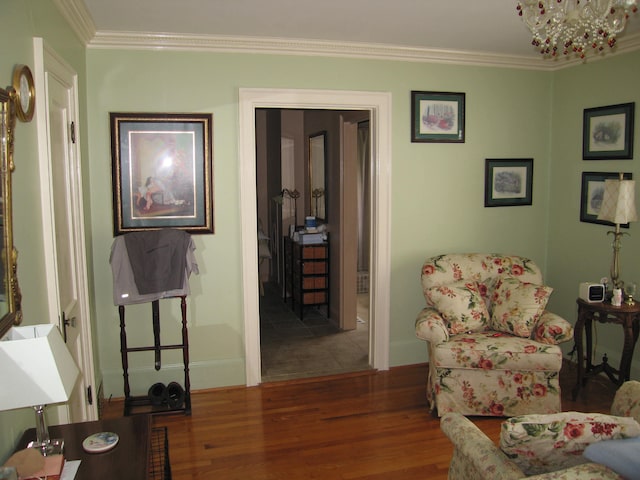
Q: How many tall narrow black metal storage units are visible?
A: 1